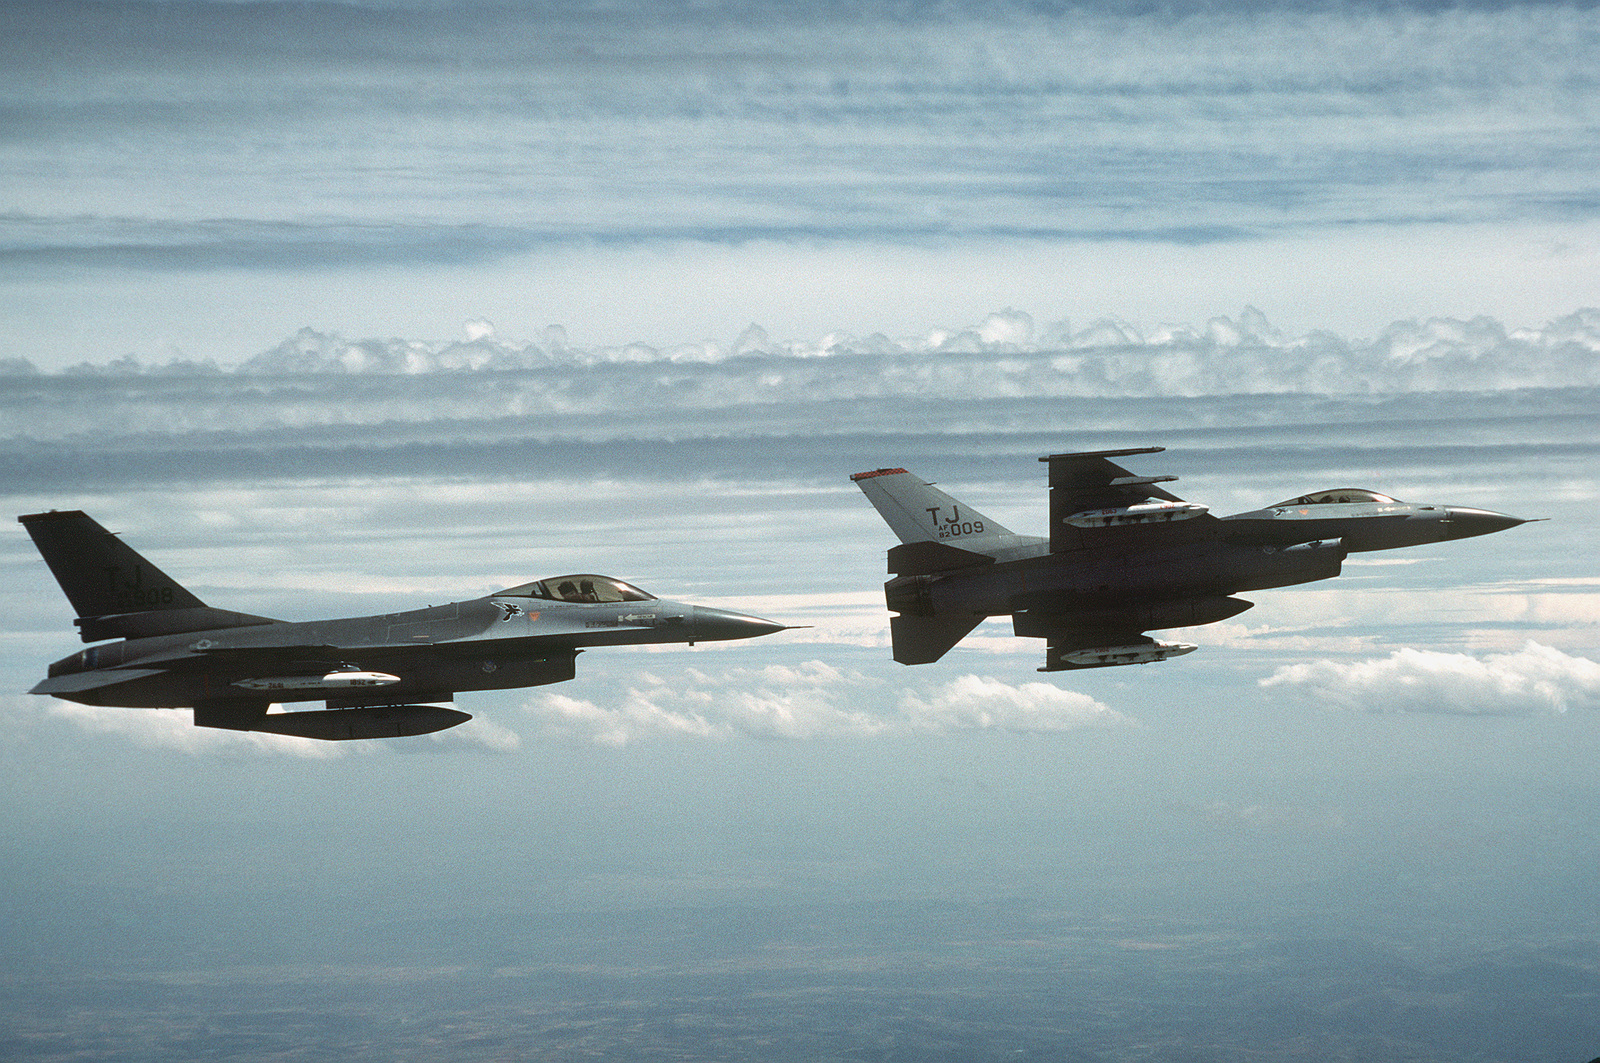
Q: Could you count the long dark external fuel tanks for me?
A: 2